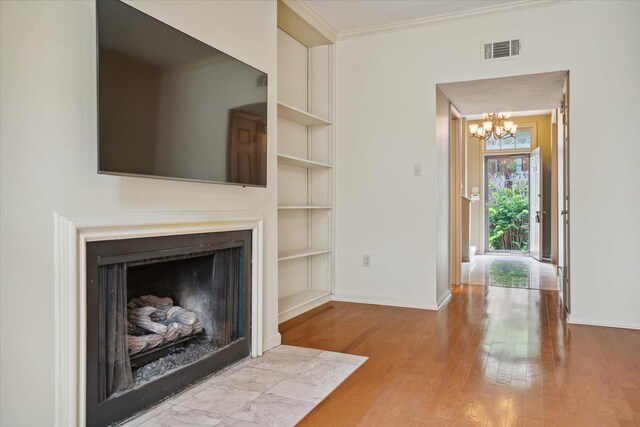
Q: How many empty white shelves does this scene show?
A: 5